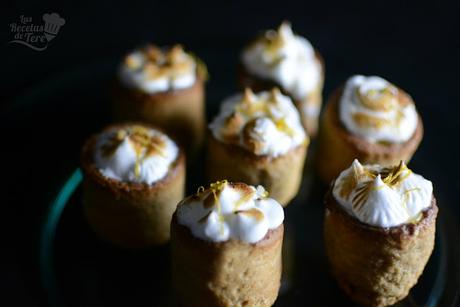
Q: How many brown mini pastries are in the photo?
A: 7